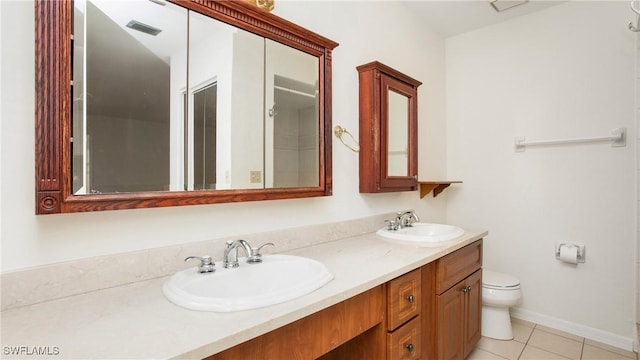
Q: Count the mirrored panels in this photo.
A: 4